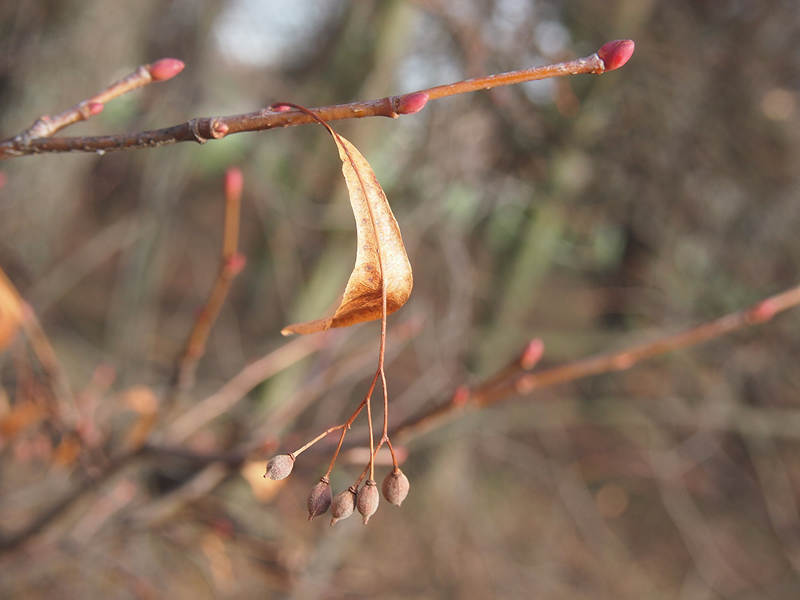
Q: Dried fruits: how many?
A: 5